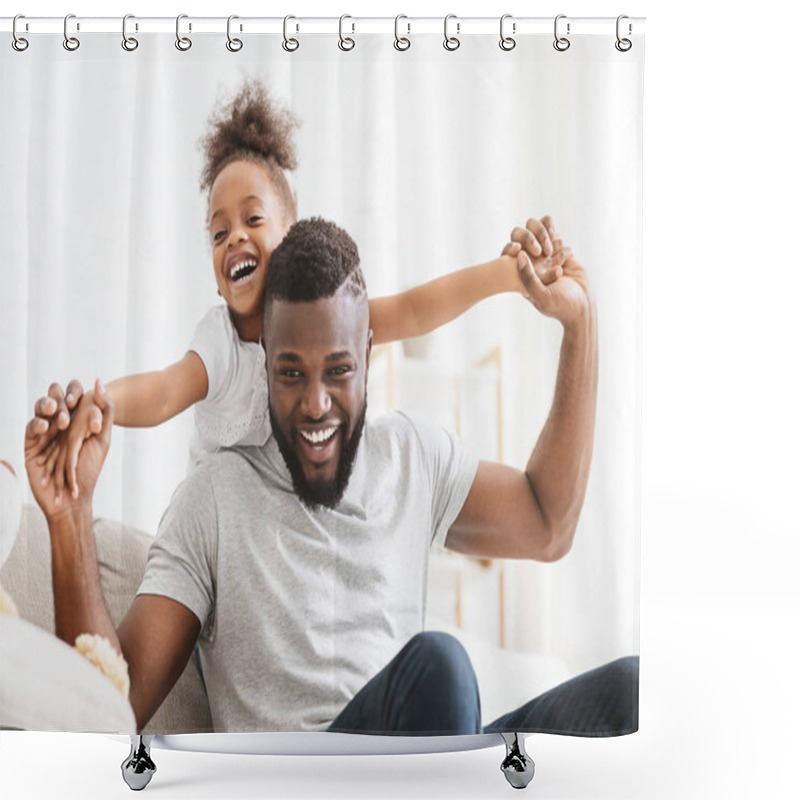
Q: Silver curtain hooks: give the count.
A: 12